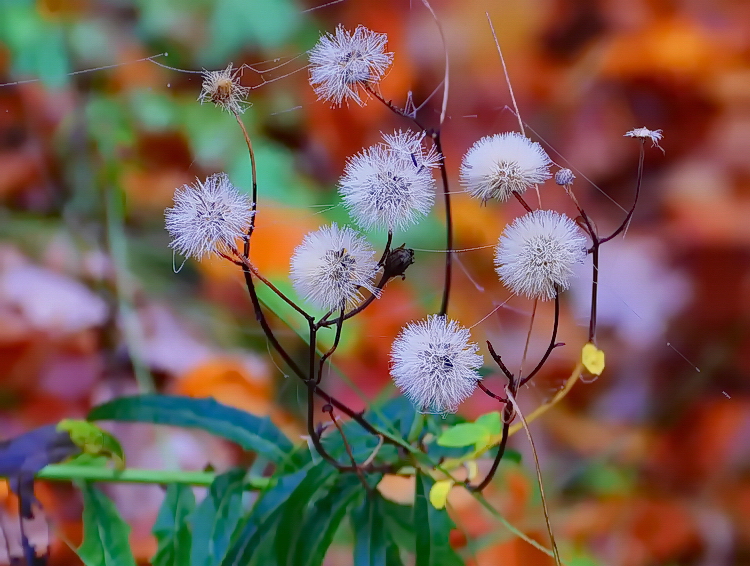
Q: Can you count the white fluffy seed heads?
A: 7